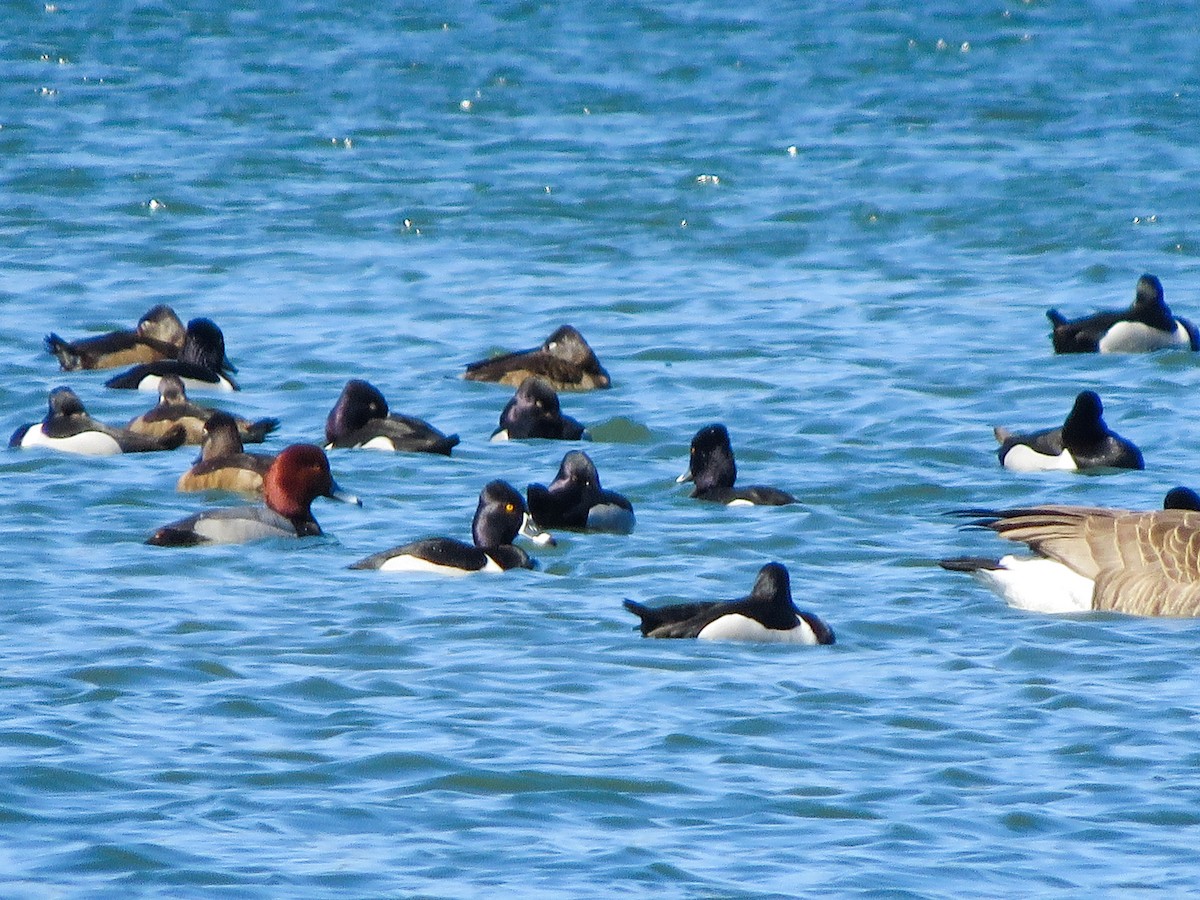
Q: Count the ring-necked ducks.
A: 14